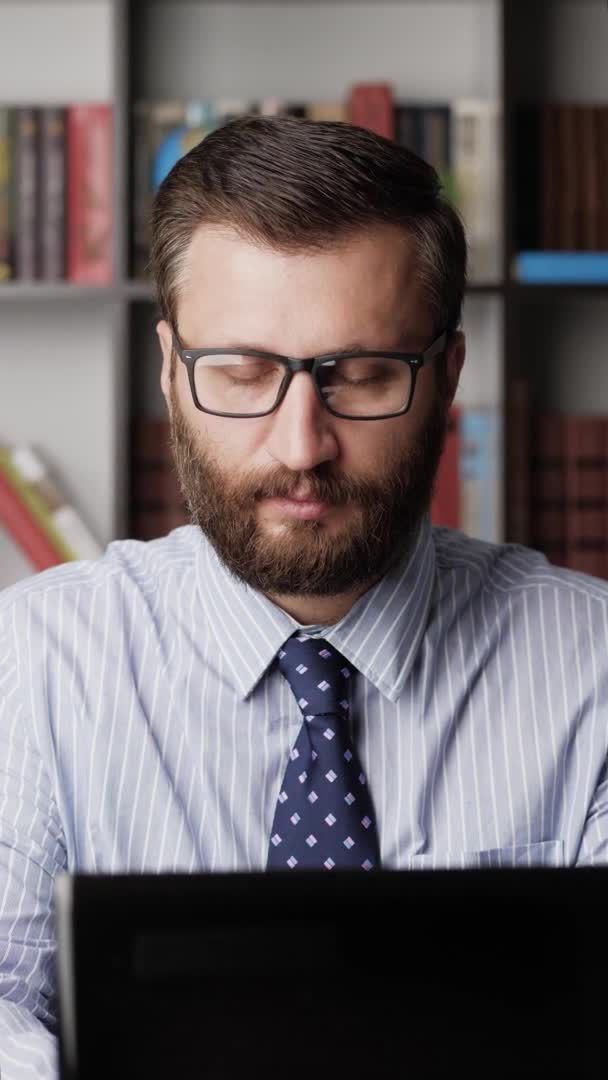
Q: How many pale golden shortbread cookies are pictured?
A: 0